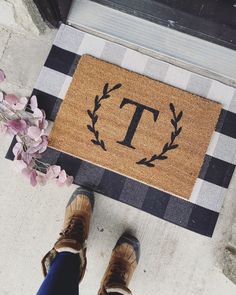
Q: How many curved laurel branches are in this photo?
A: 2